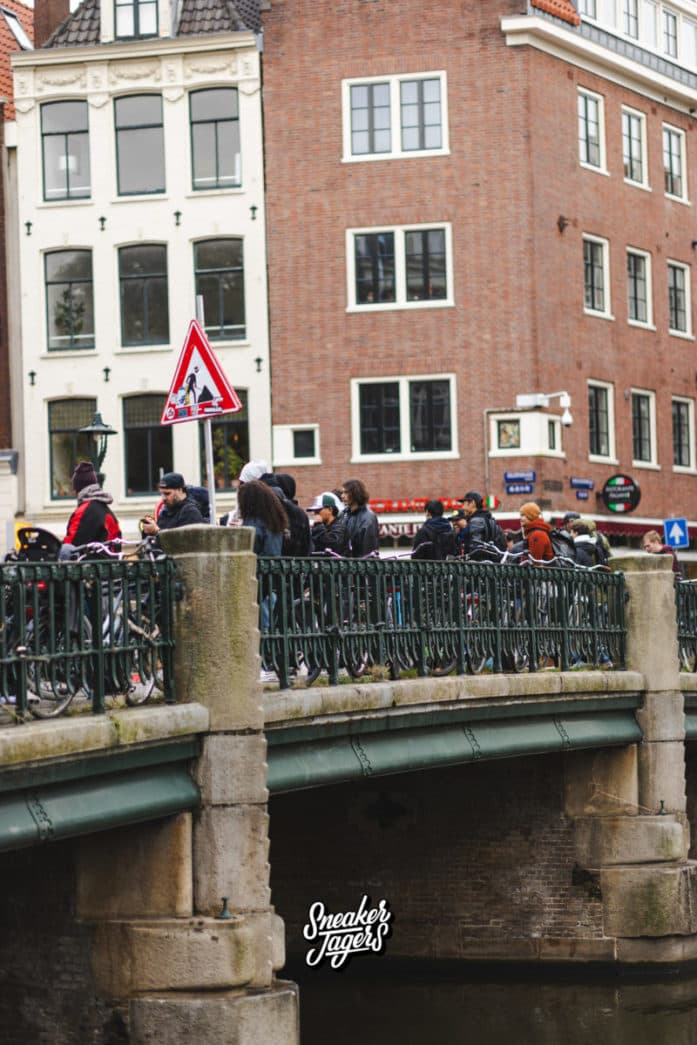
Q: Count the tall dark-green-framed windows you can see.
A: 9